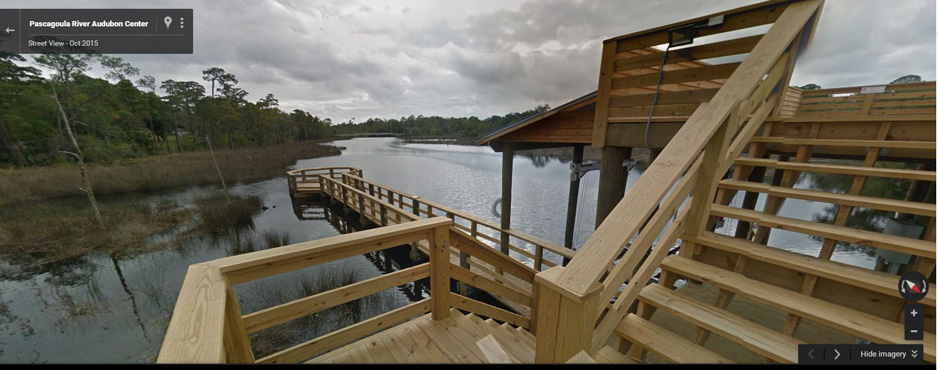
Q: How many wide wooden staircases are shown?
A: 1